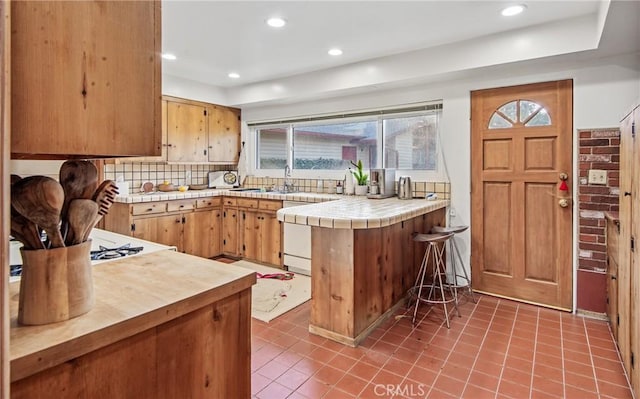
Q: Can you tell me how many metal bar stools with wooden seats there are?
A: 2